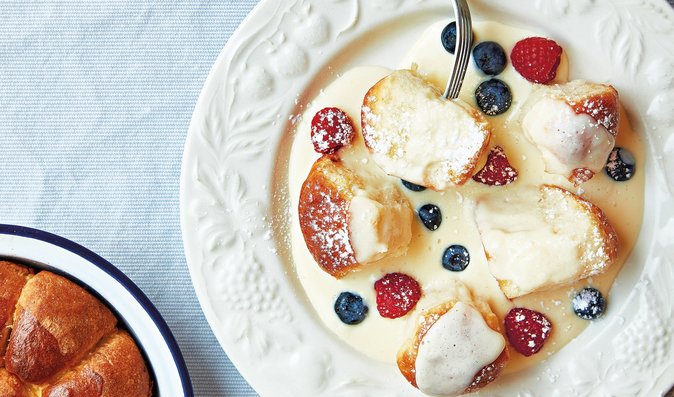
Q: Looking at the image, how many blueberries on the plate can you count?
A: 9